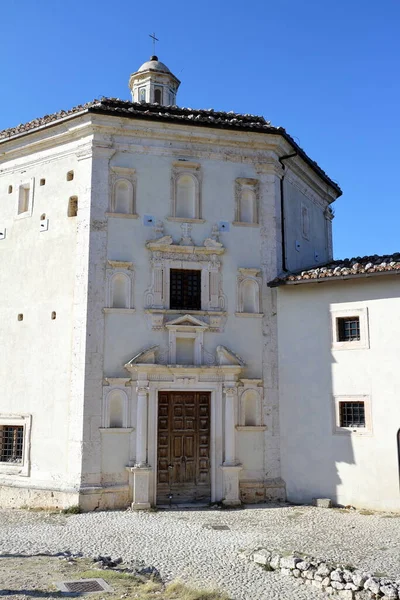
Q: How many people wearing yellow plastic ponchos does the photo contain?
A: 0